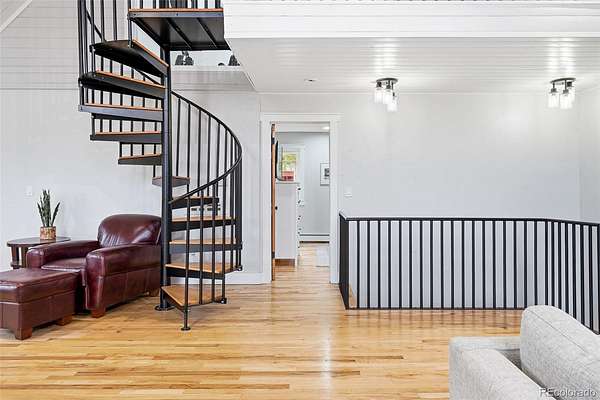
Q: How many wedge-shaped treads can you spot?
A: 11